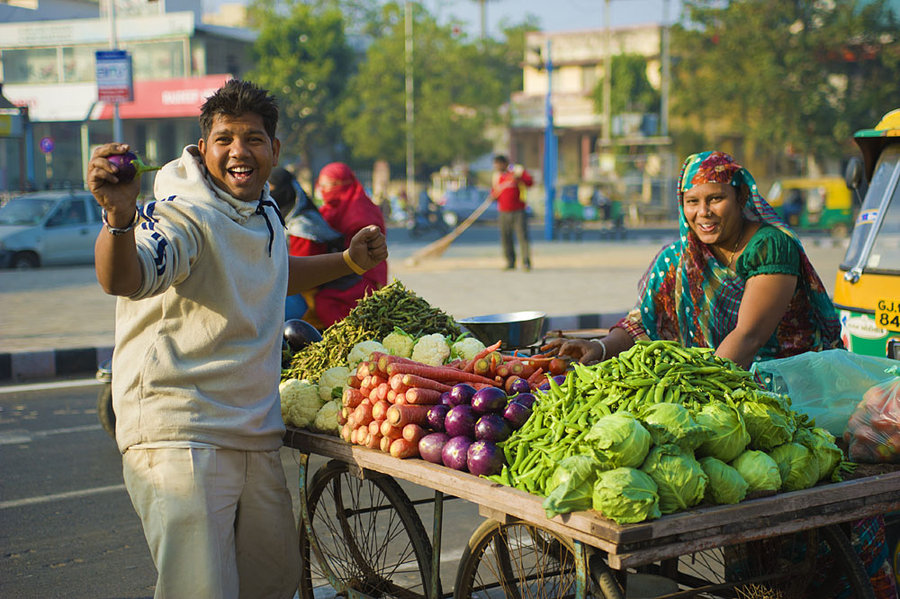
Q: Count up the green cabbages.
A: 11